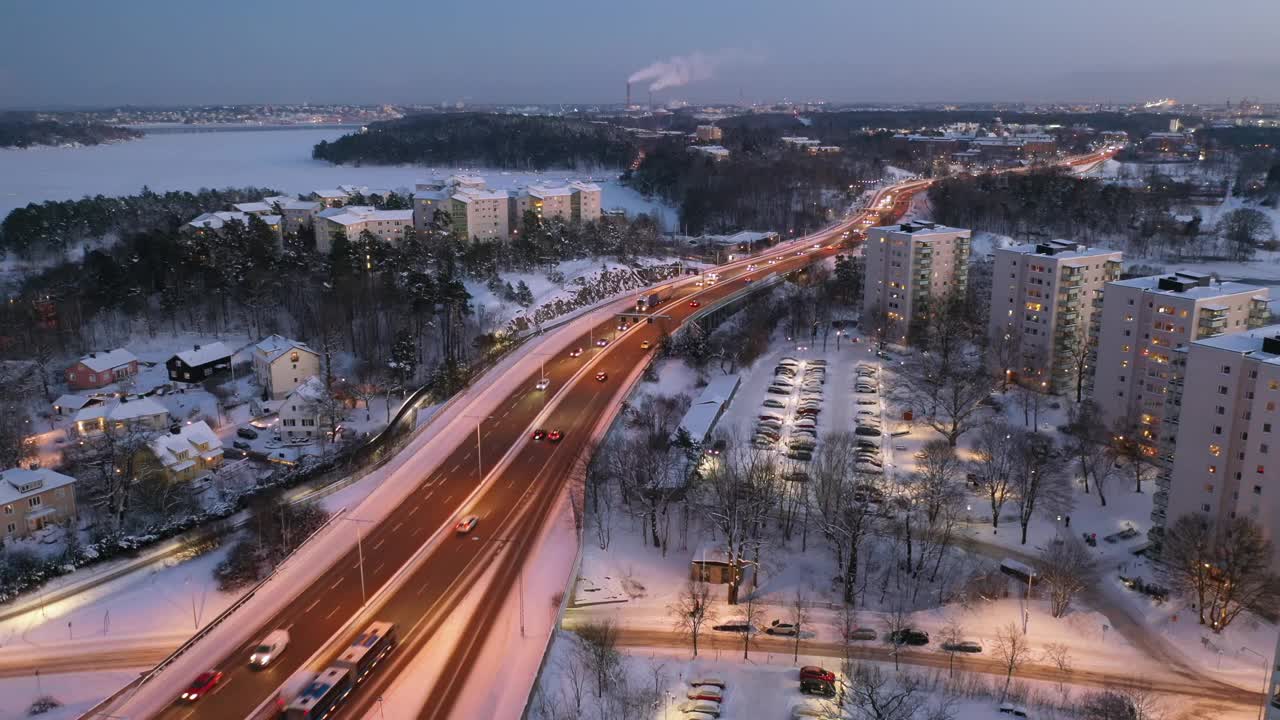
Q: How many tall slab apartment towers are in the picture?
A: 4